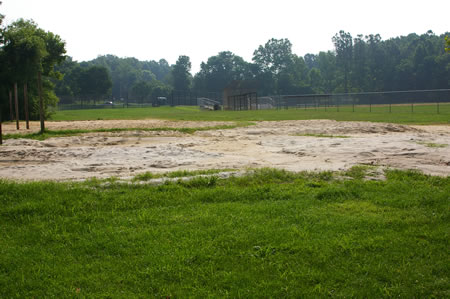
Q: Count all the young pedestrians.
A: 0